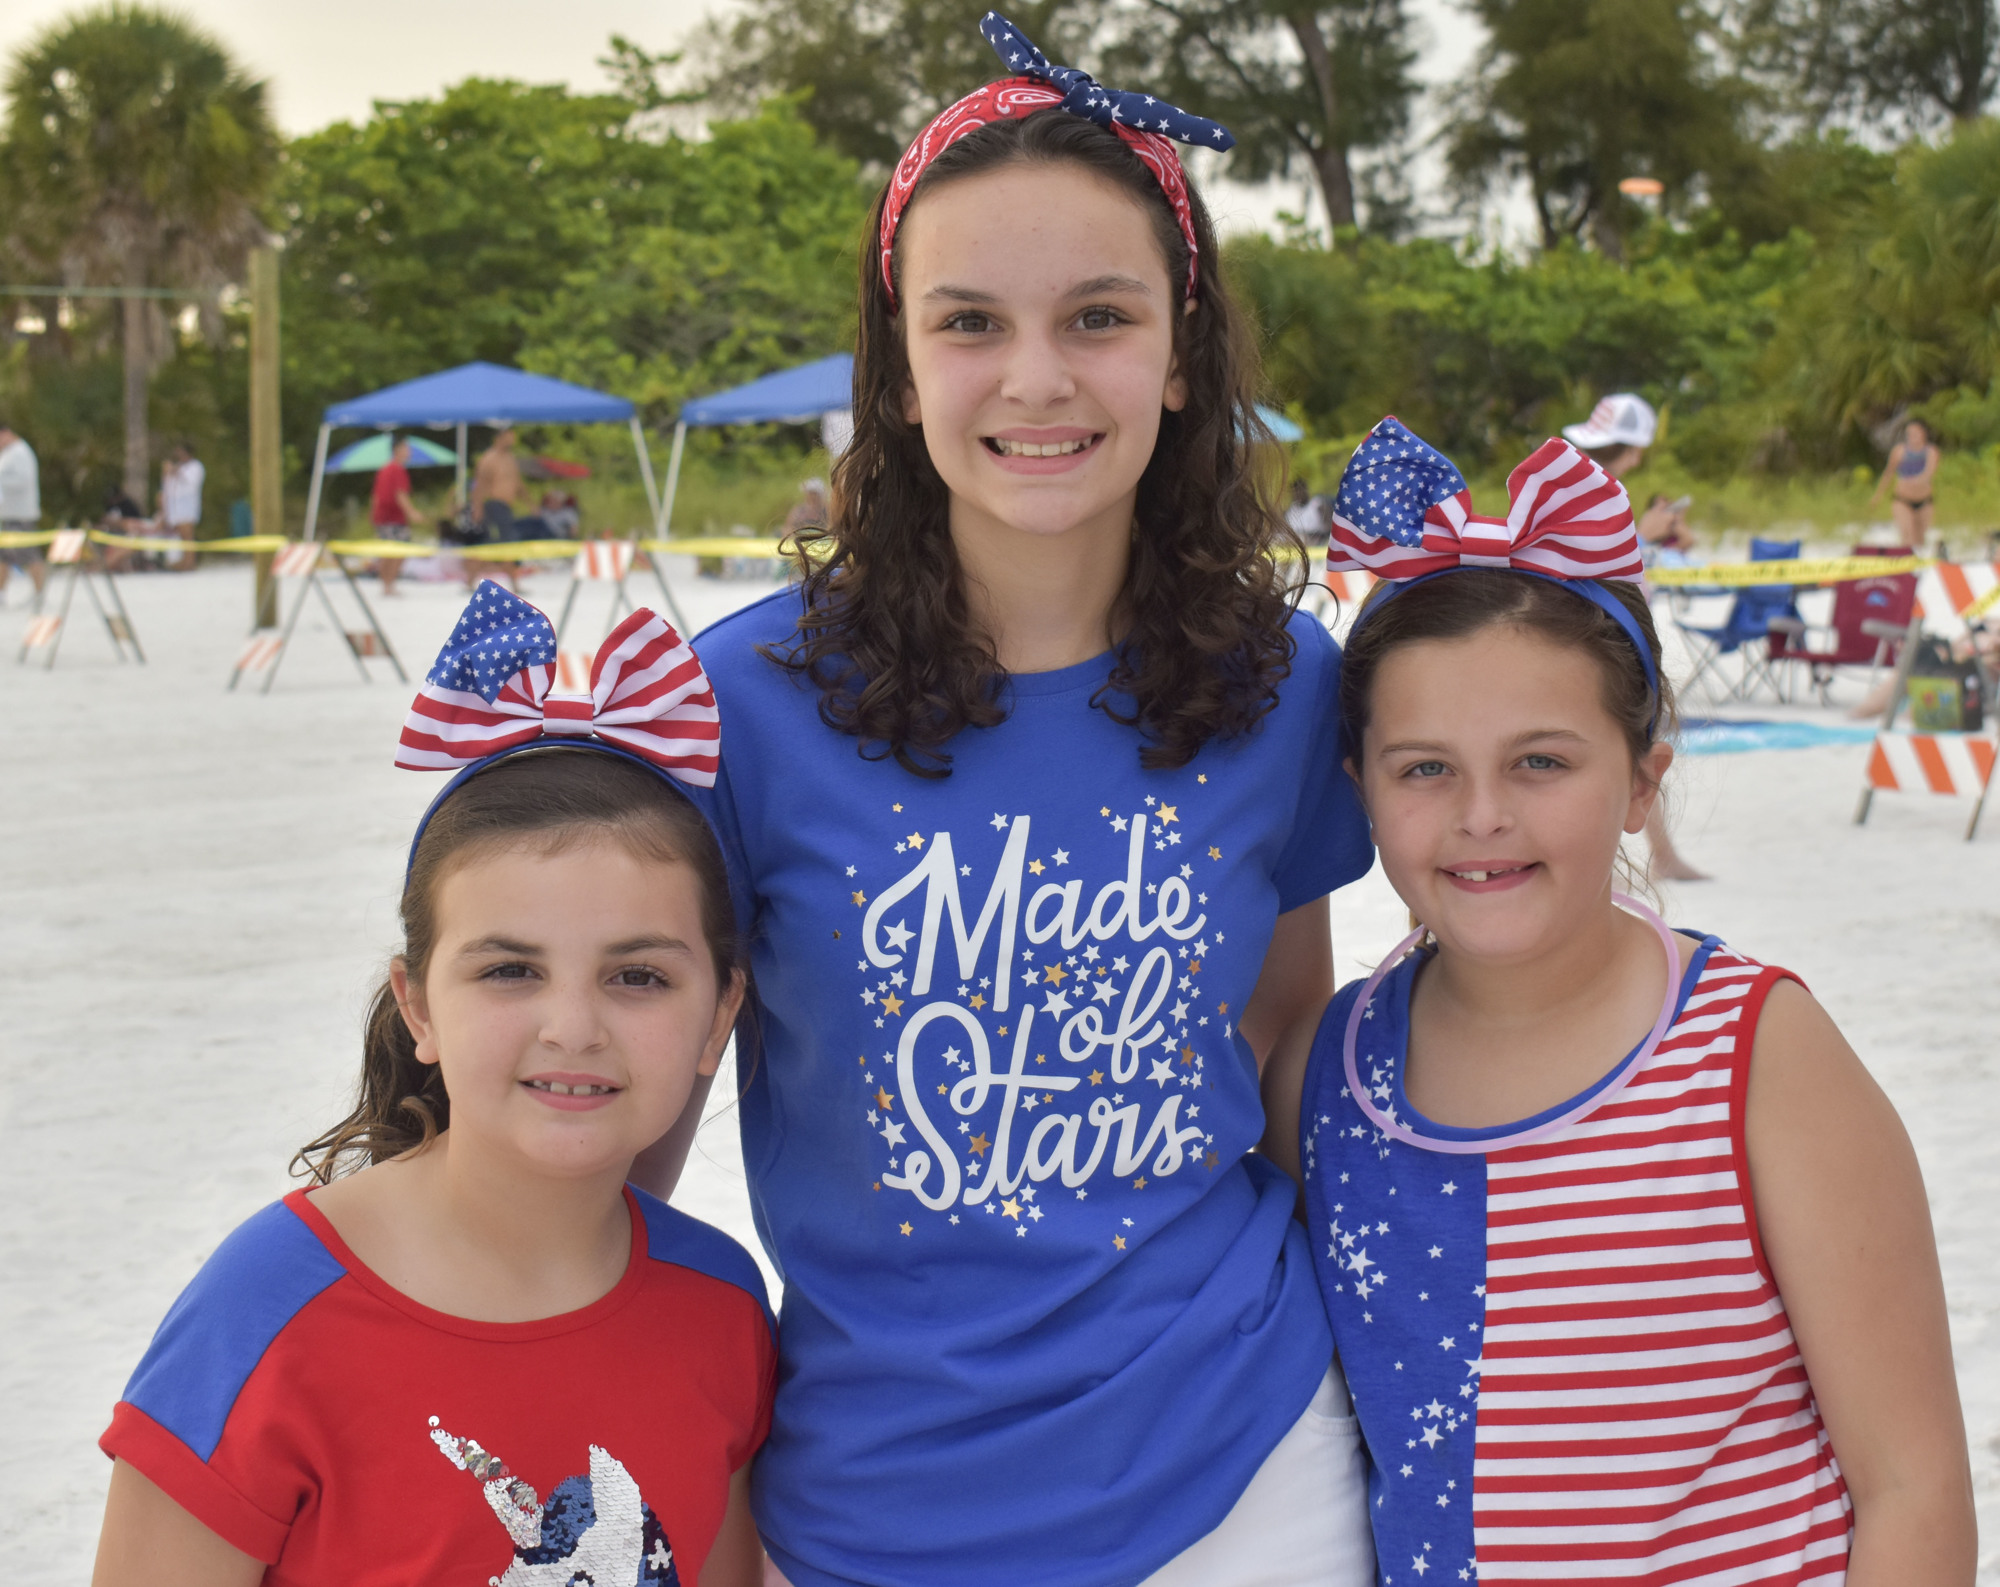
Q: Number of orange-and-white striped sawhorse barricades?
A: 5